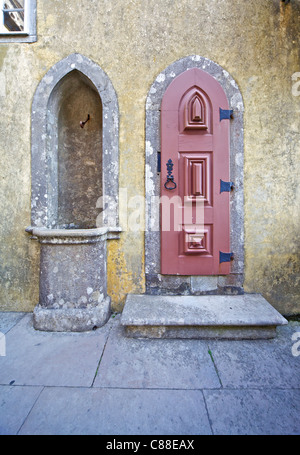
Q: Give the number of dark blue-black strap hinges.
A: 3